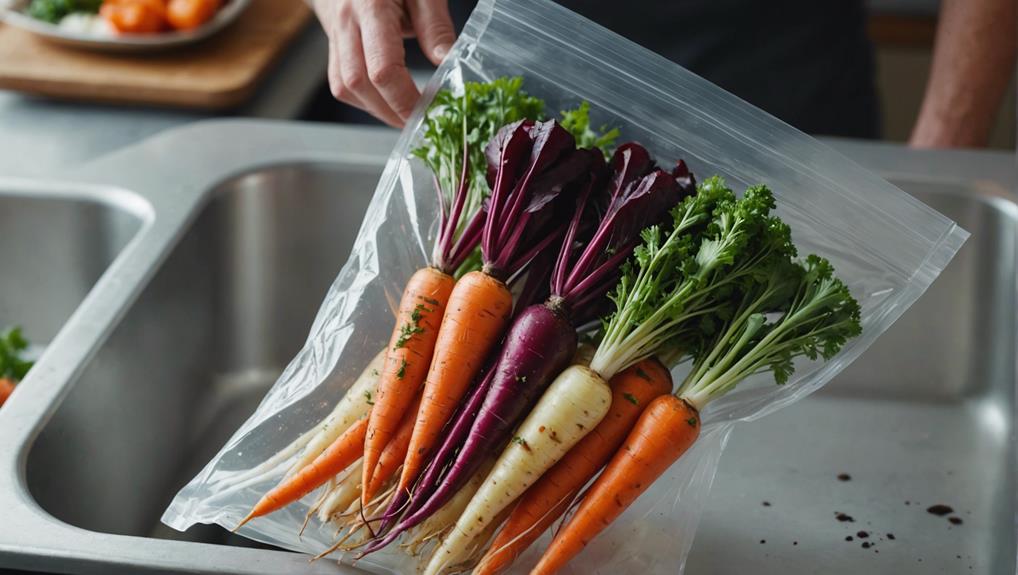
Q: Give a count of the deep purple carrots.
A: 2